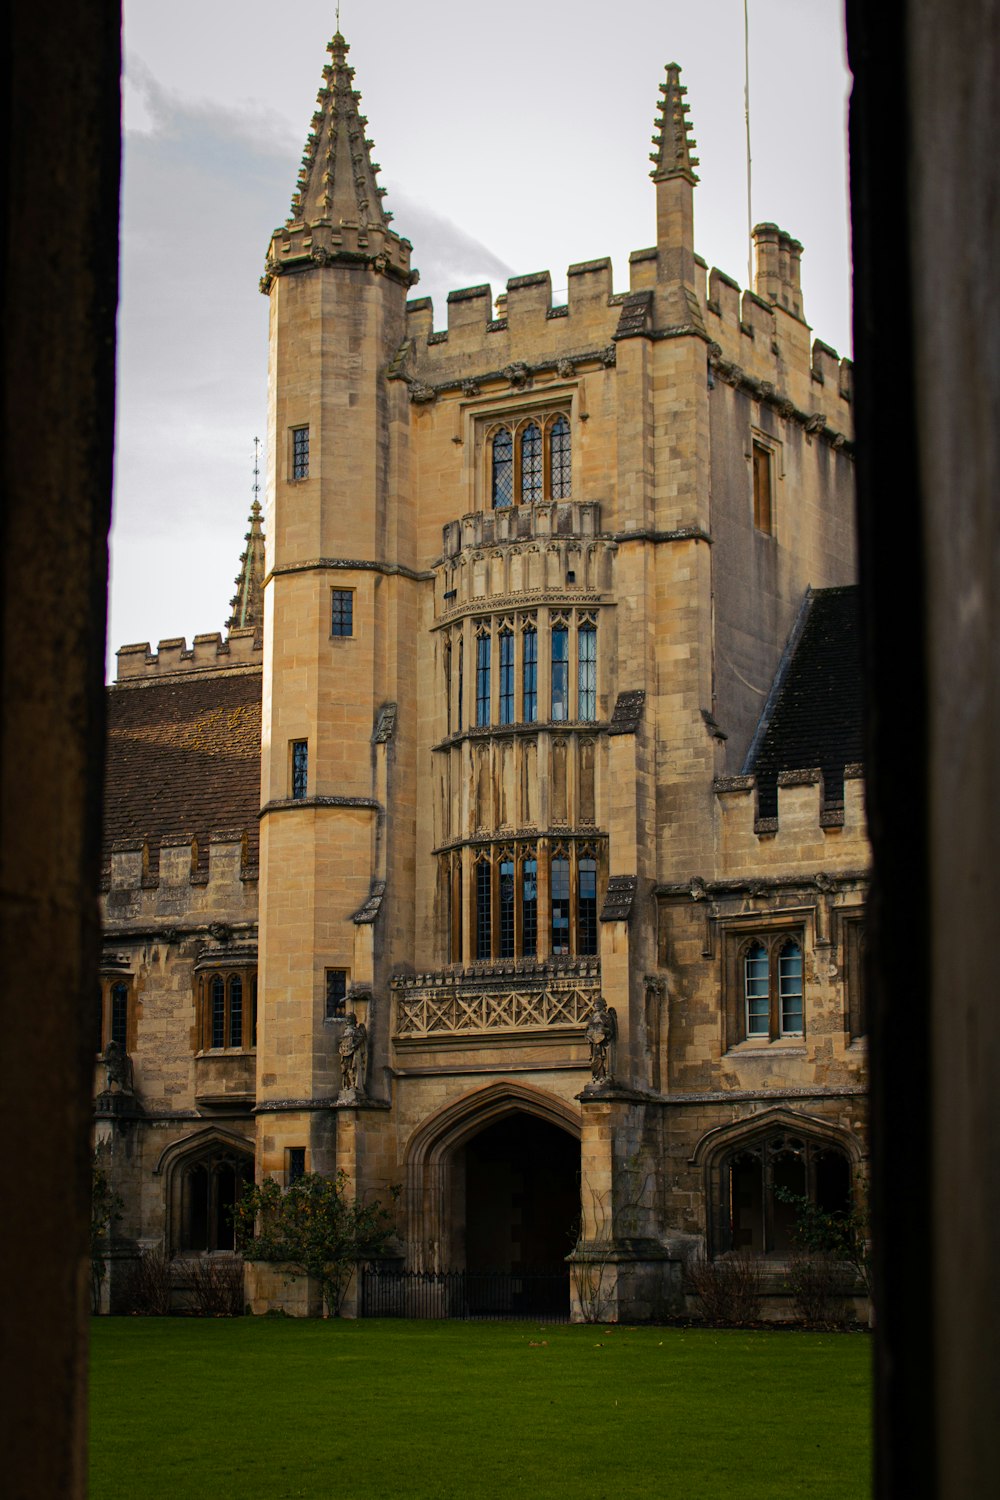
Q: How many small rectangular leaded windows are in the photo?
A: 5